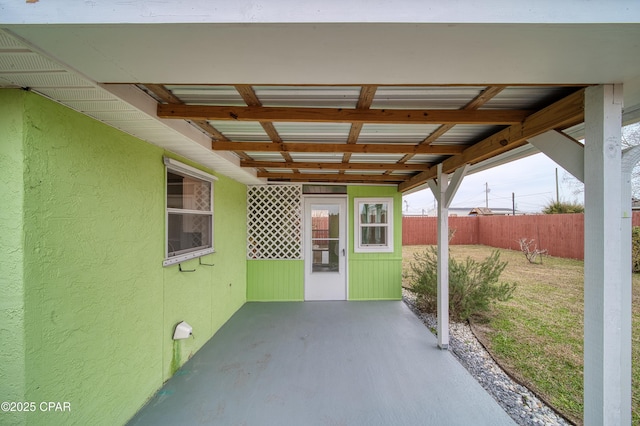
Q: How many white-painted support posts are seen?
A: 2